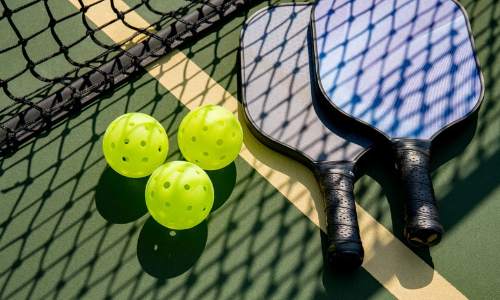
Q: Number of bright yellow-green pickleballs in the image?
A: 3